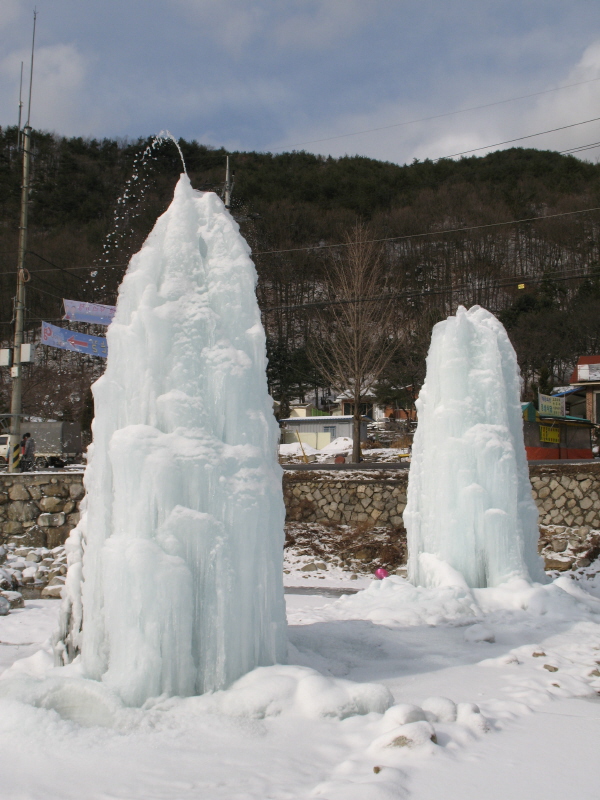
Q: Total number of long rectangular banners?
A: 2